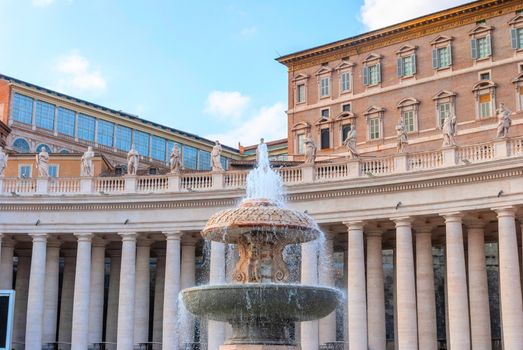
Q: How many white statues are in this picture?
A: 12